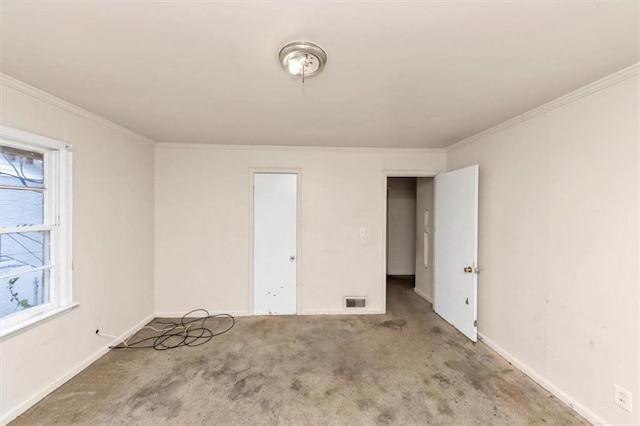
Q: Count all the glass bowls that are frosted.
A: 0